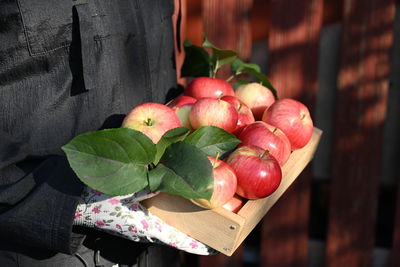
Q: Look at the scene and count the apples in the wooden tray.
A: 11